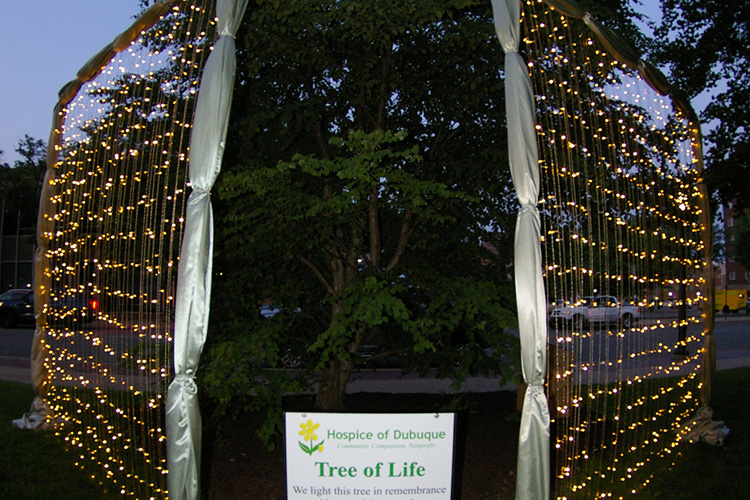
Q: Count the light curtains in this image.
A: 2